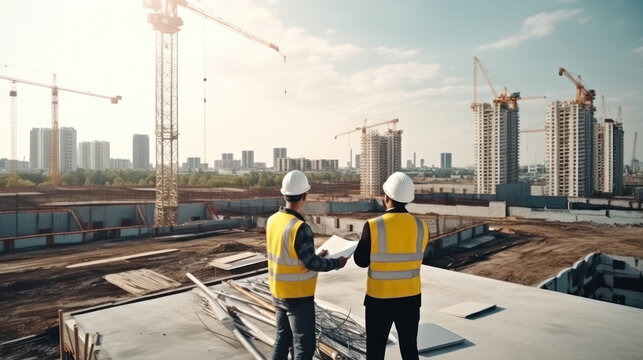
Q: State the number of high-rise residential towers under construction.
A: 4